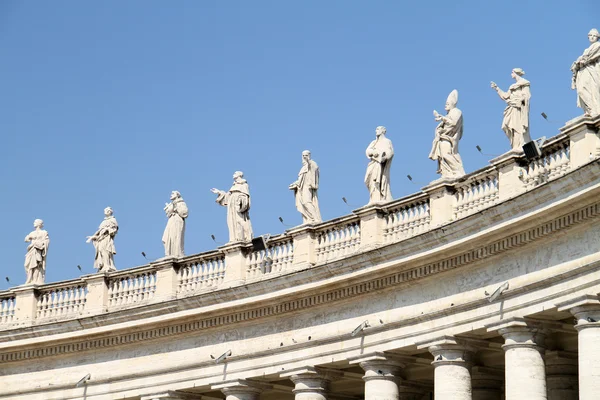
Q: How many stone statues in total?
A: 9